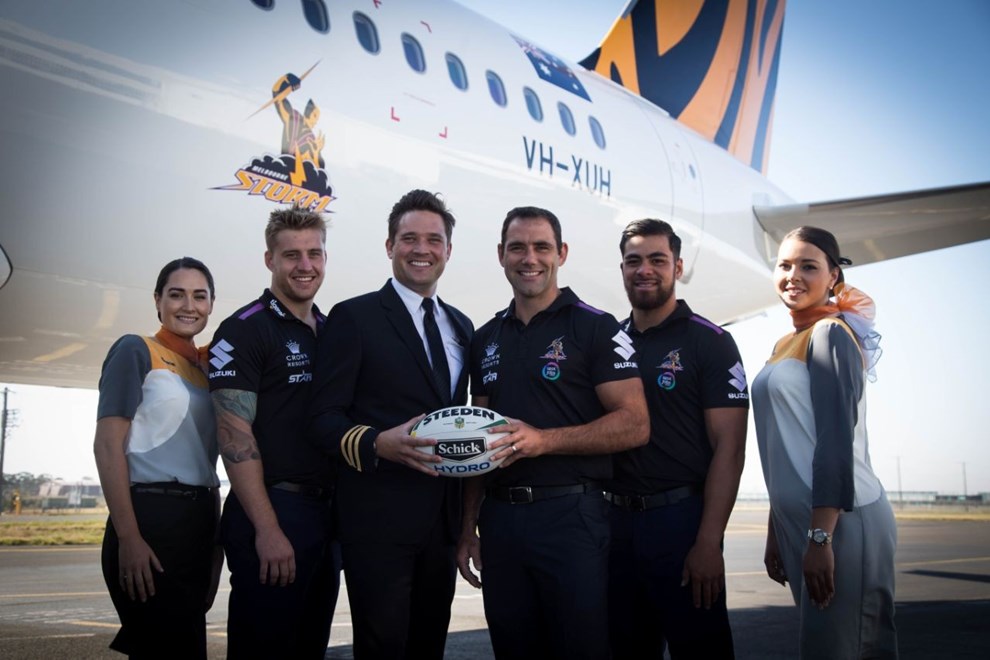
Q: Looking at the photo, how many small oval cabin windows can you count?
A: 9